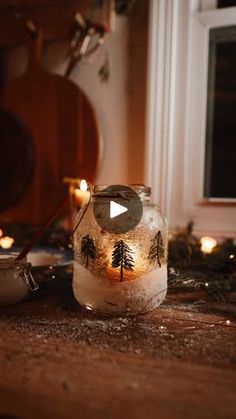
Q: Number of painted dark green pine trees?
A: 3